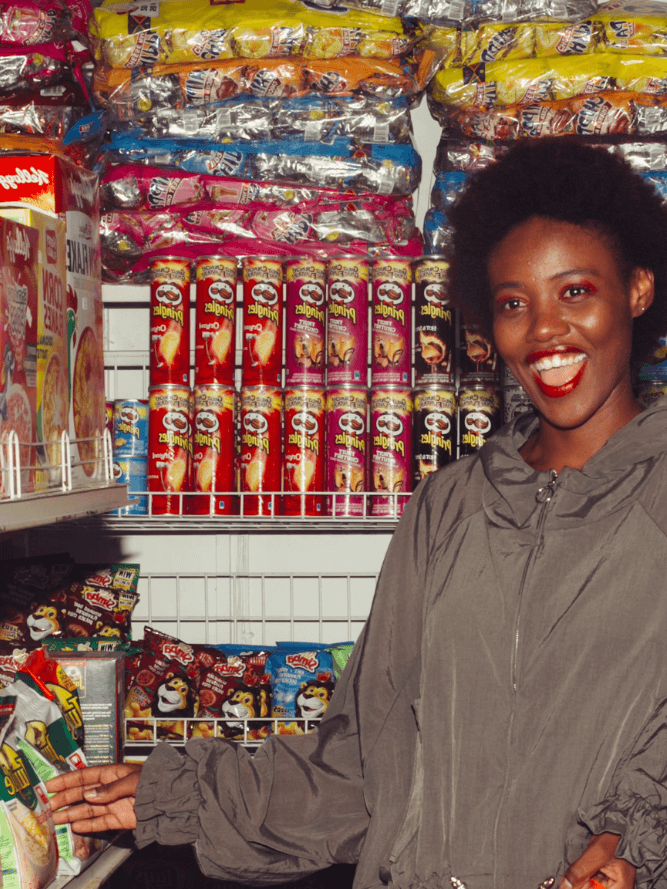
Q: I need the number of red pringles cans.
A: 7